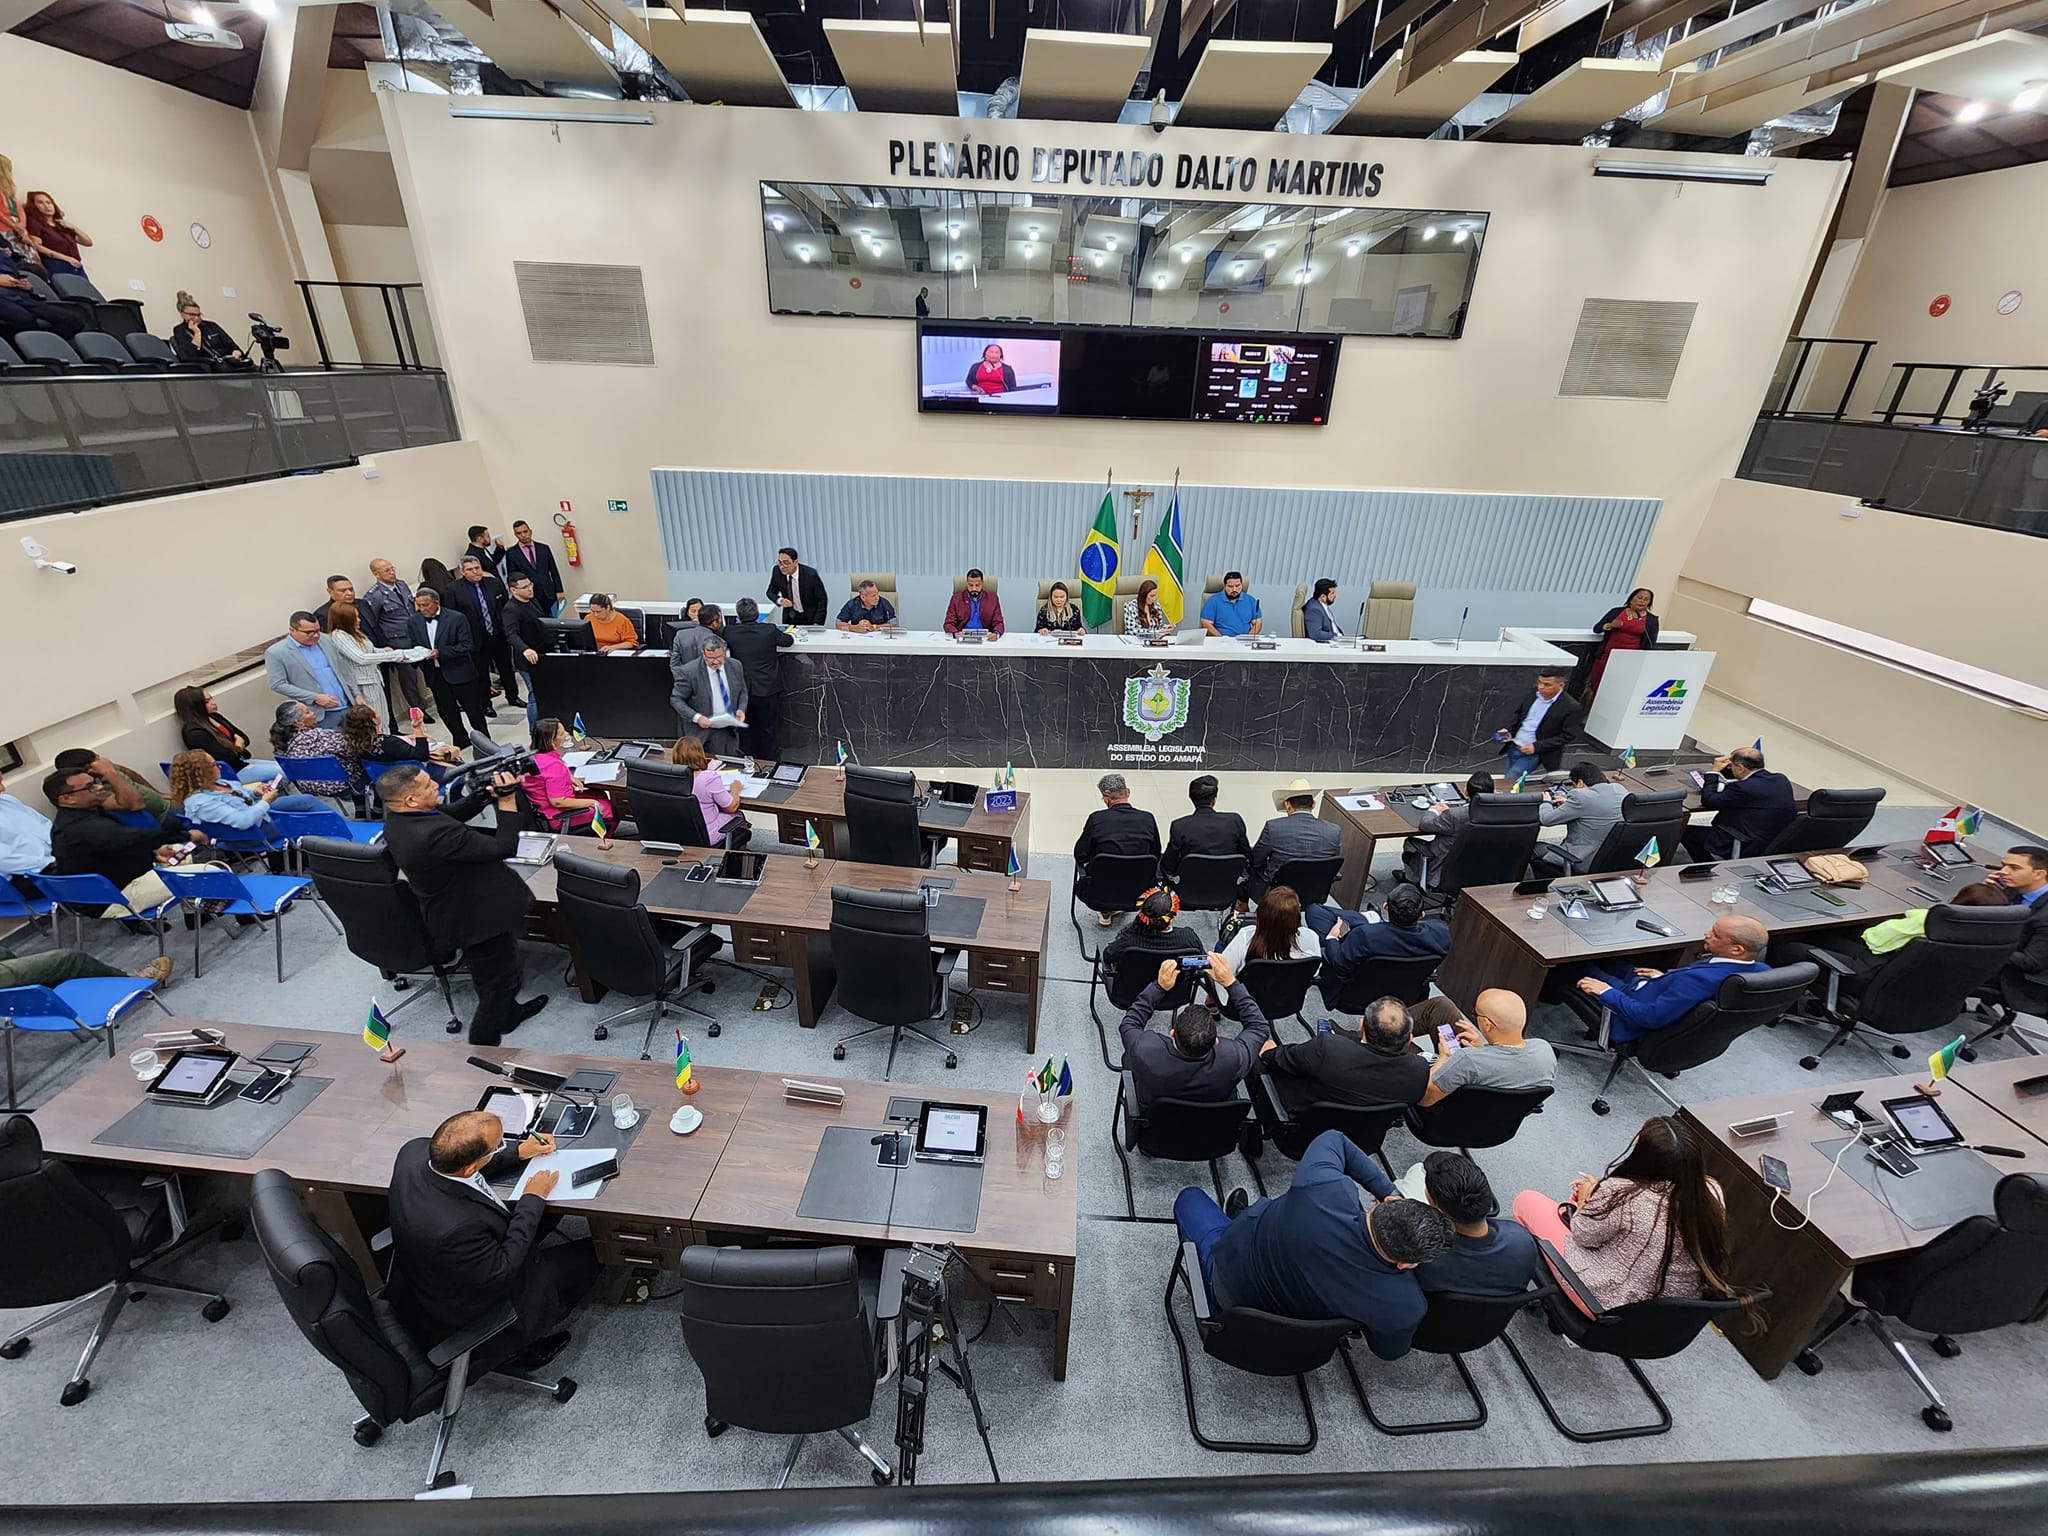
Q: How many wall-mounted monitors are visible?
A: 3